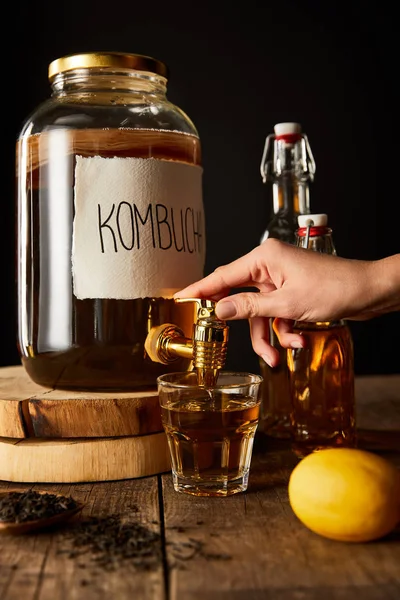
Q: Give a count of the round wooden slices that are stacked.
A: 2